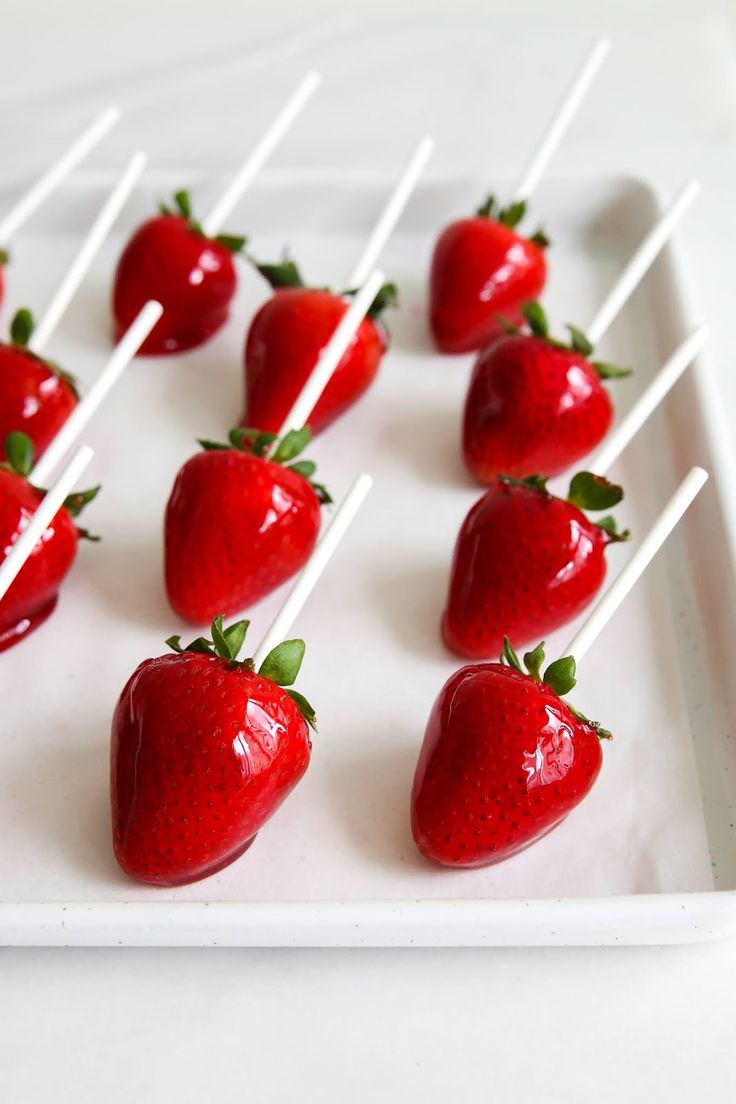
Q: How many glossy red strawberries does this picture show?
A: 11